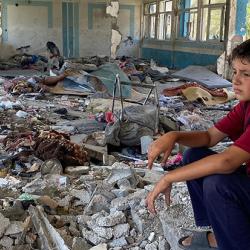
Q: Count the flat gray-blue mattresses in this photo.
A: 1